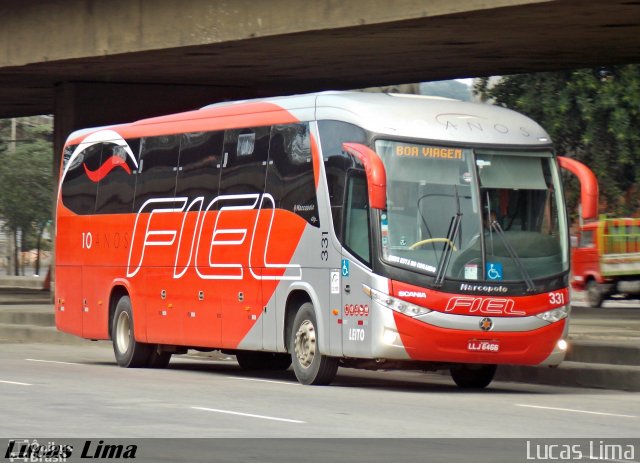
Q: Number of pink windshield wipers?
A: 0